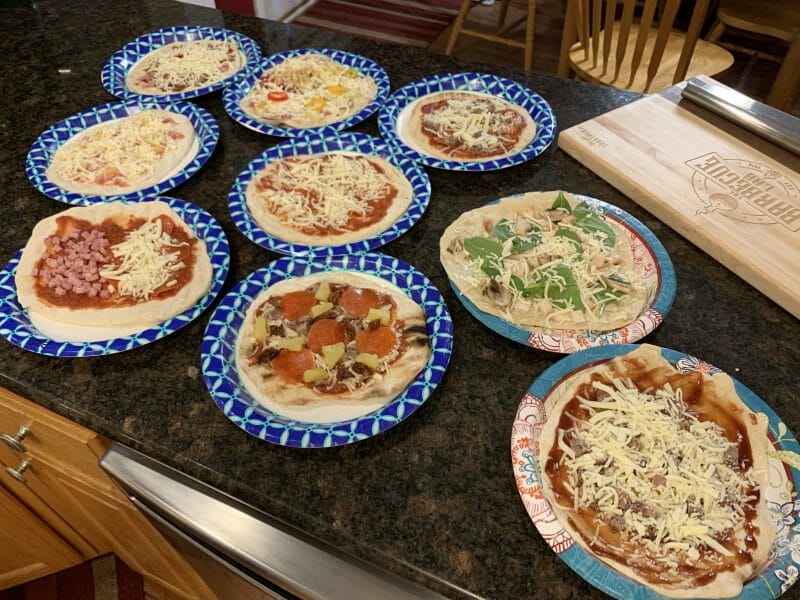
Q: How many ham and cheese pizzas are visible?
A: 1